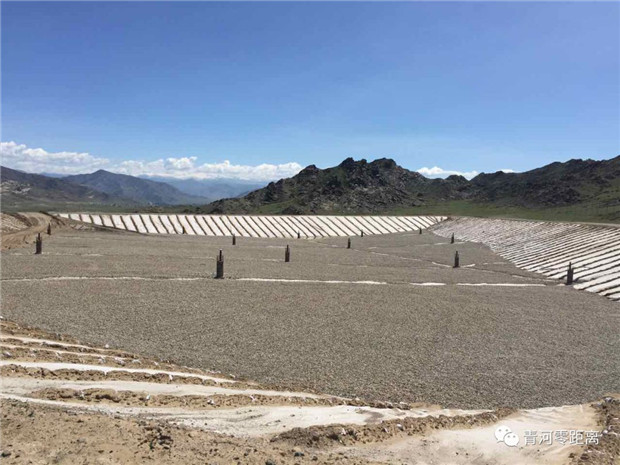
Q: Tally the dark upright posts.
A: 13